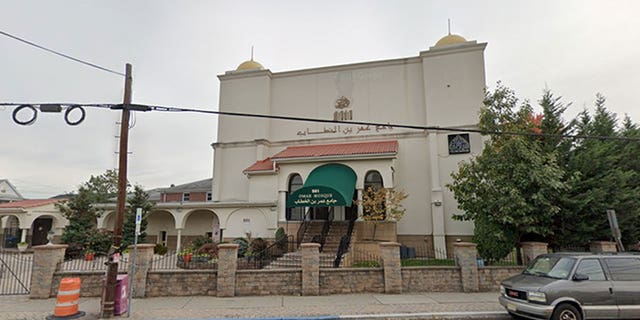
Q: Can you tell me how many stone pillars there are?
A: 8